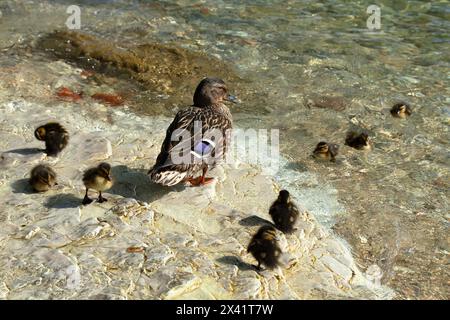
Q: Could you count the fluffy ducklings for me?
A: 8